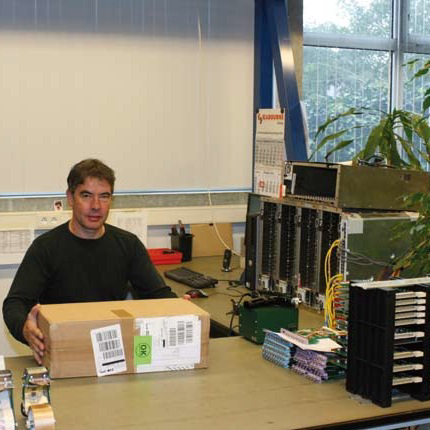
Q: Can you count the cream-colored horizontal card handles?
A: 9